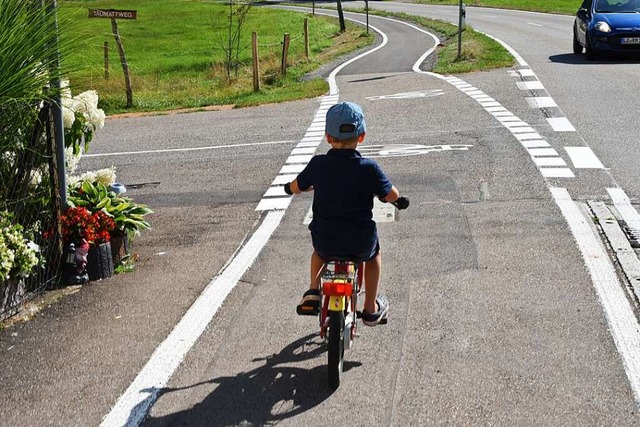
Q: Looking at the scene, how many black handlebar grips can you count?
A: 2